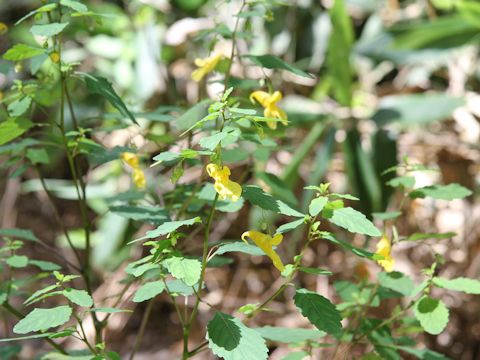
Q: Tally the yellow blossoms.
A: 6